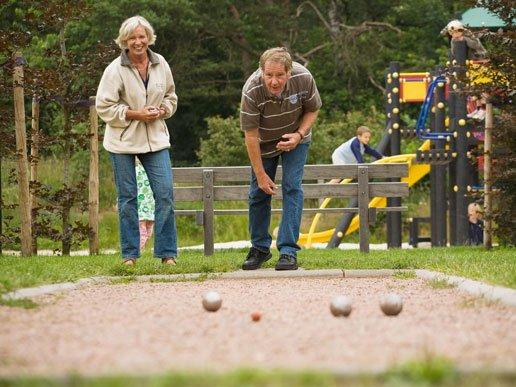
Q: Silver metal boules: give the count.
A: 3